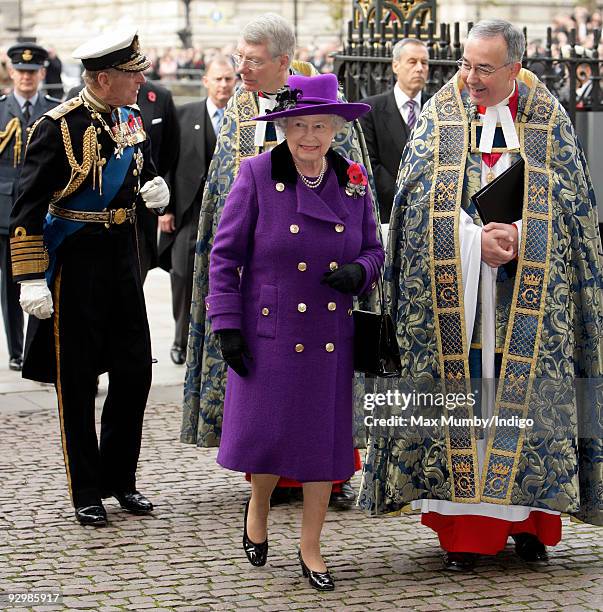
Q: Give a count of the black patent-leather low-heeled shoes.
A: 2